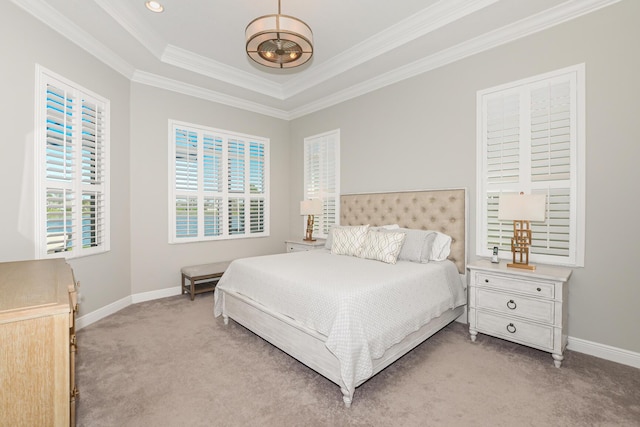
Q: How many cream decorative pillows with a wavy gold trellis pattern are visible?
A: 2